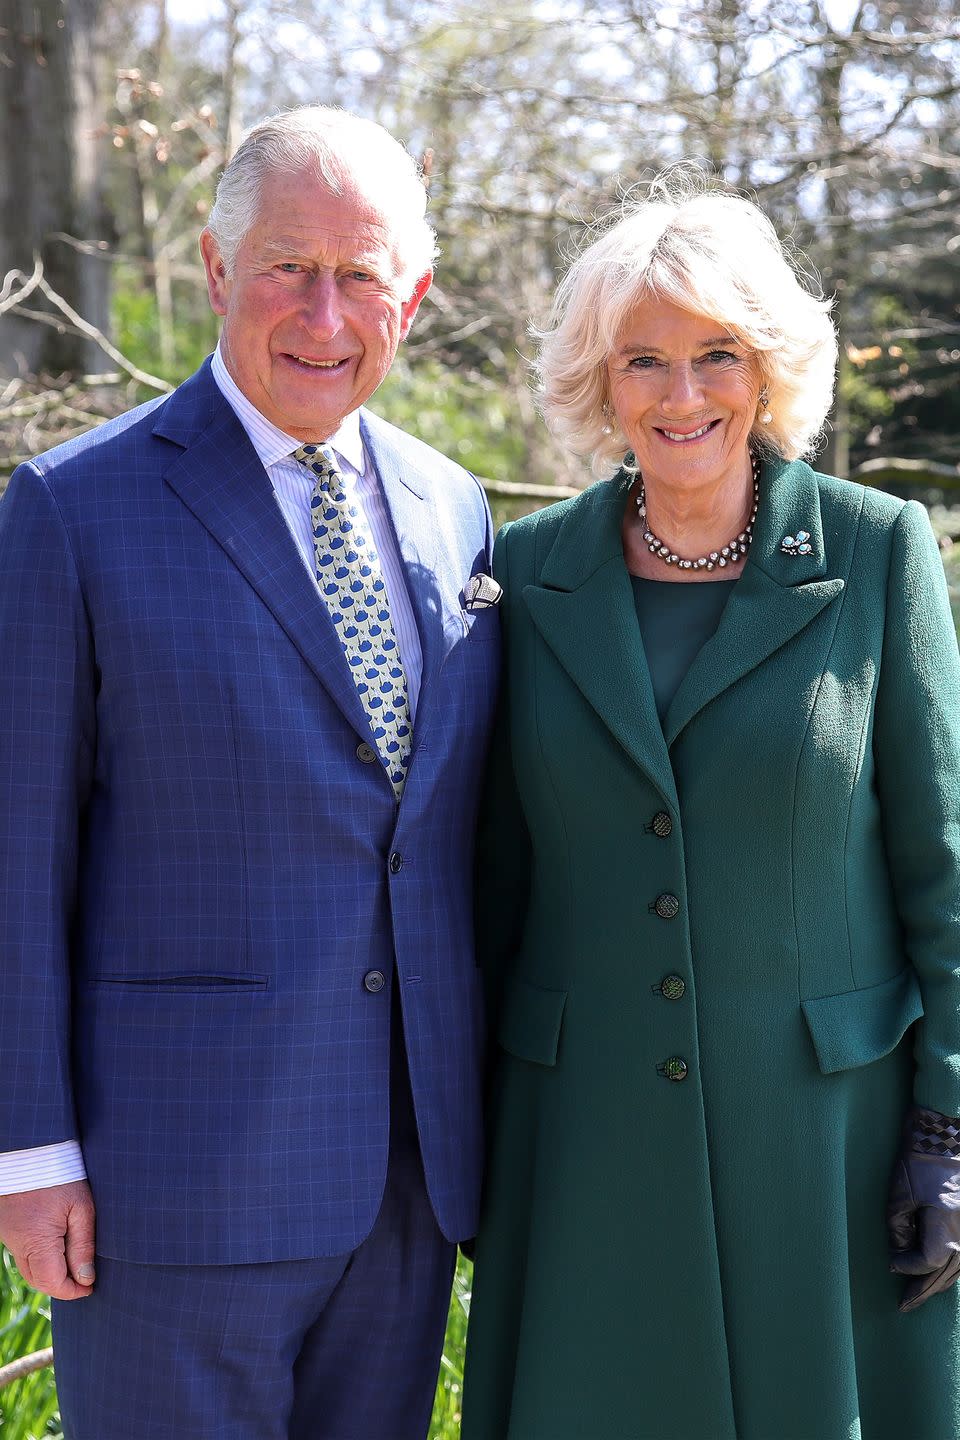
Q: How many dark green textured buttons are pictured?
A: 4